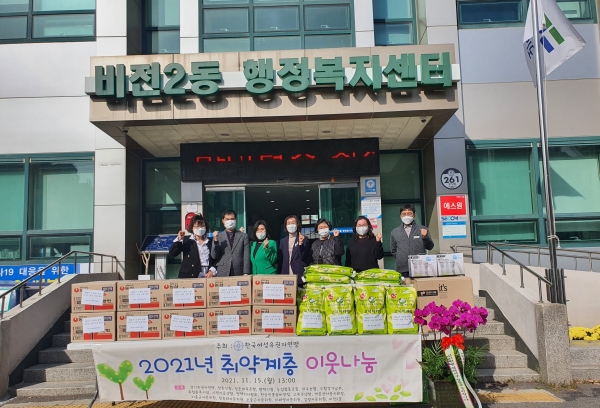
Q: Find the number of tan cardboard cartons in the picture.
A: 11